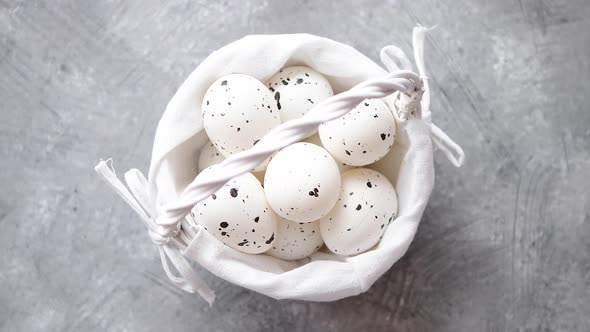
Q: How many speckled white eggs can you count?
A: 8